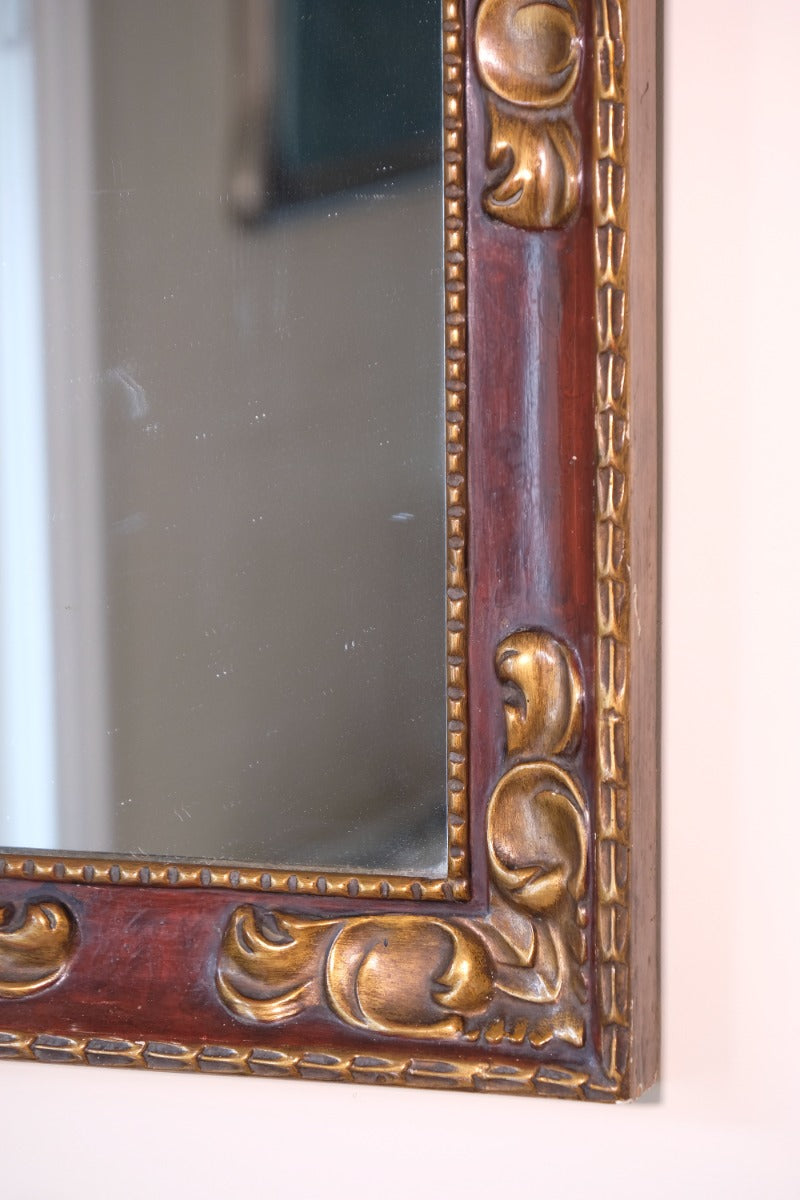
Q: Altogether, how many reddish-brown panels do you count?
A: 2